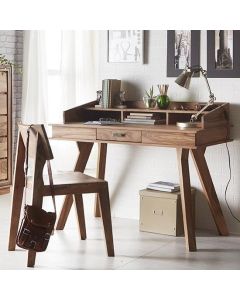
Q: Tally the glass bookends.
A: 2